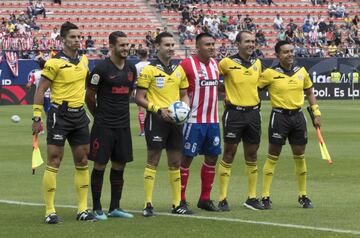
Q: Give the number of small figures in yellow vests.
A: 2